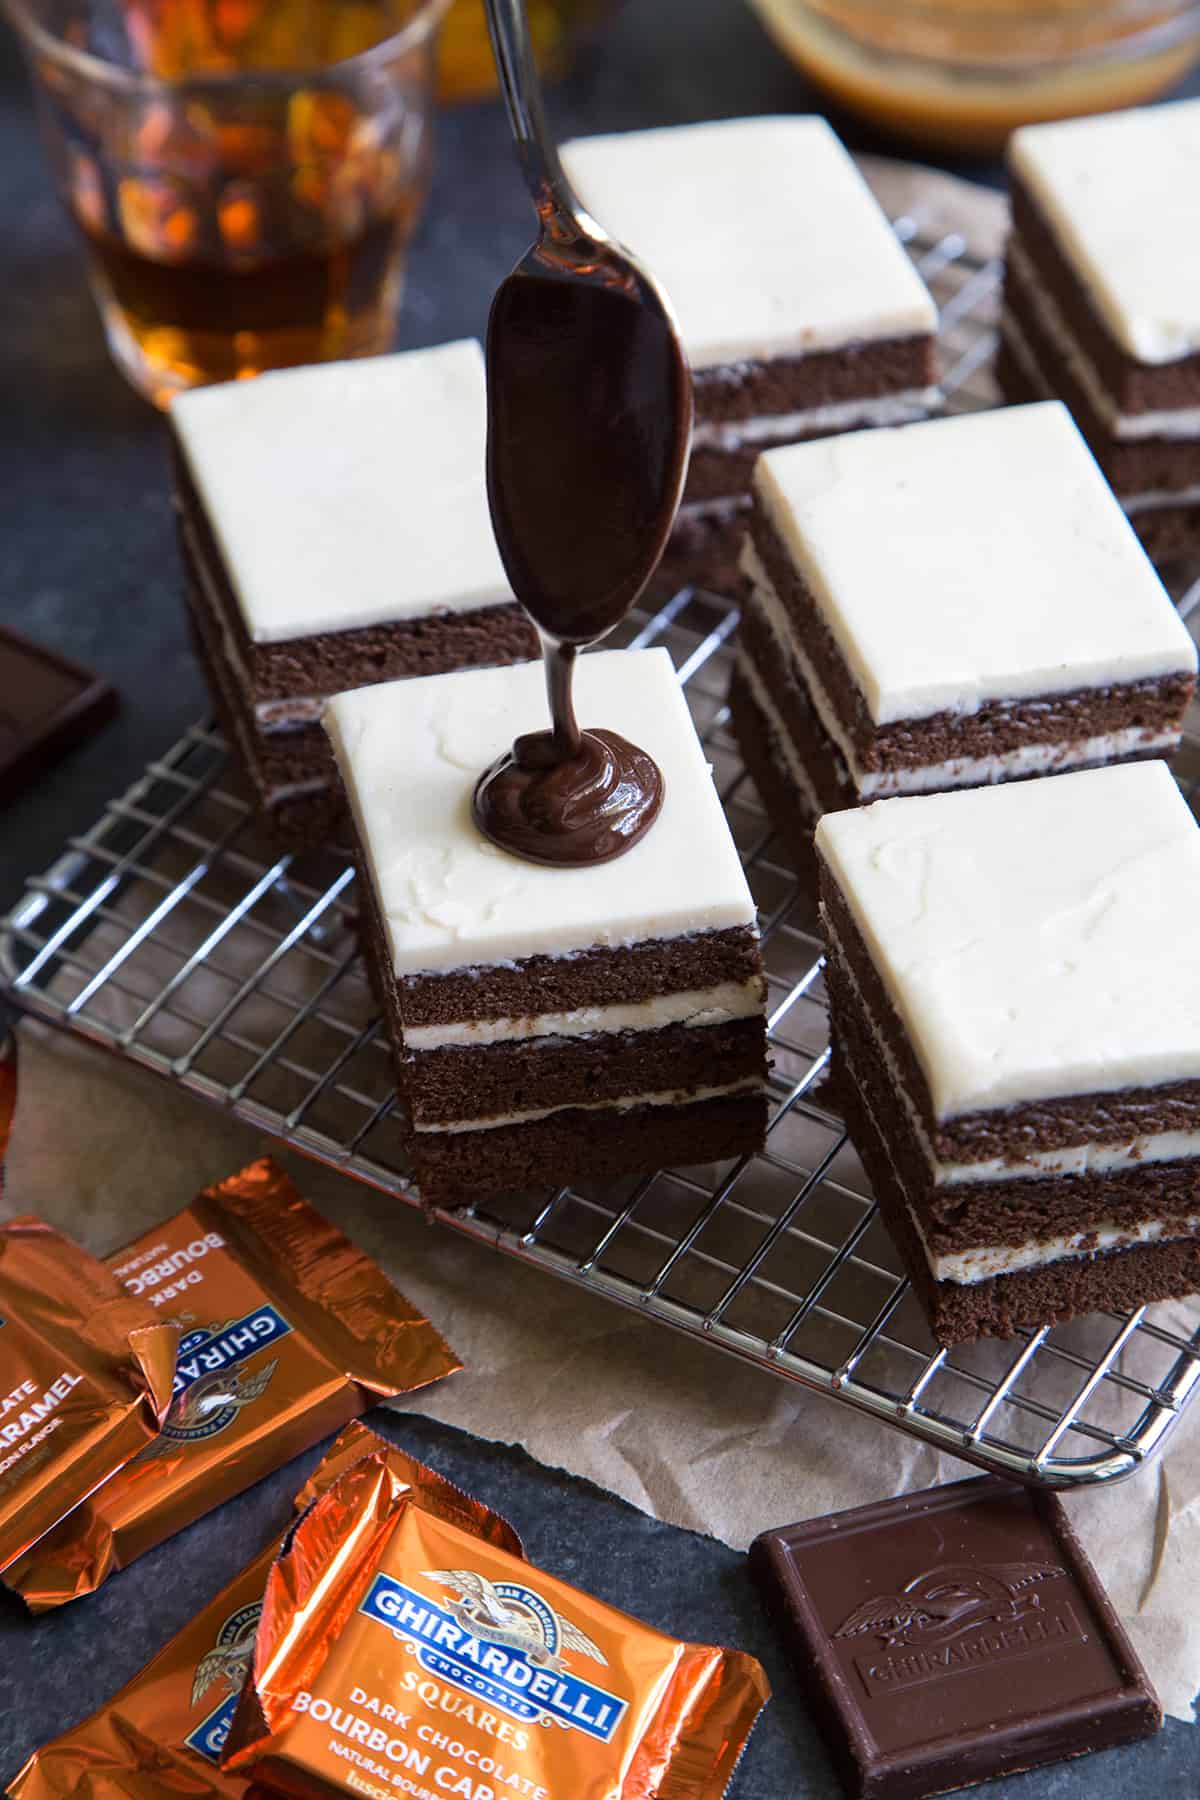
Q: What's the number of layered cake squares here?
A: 6